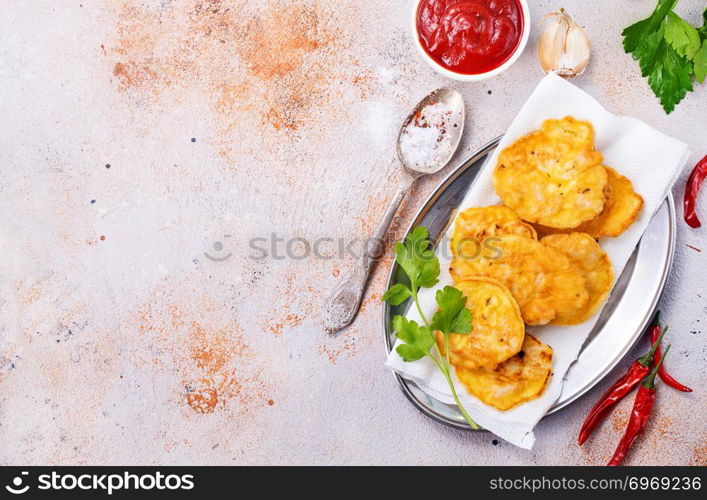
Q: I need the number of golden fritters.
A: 7